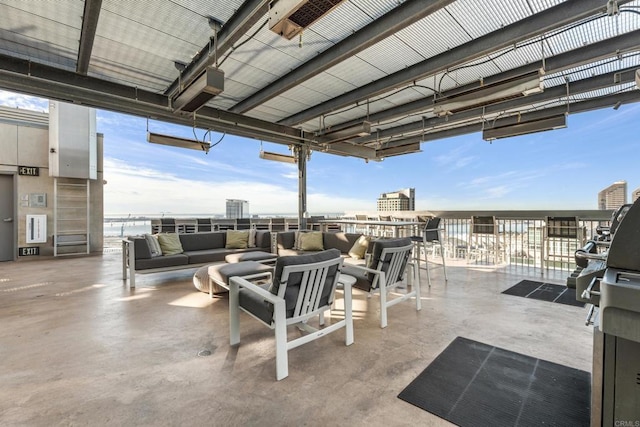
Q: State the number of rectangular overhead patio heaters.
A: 8